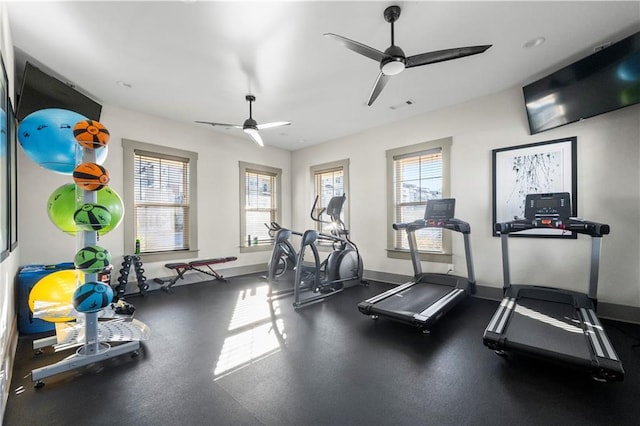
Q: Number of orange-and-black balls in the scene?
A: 2